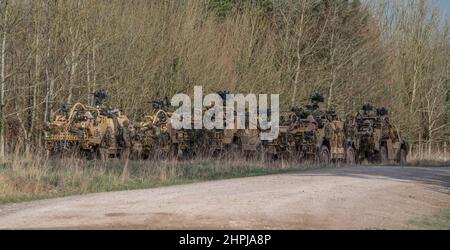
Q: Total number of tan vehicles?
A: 5